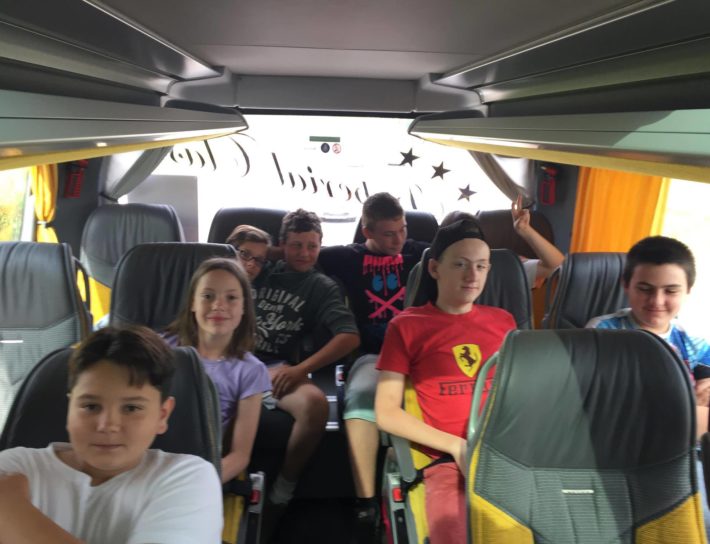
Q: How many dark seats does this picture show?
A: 10